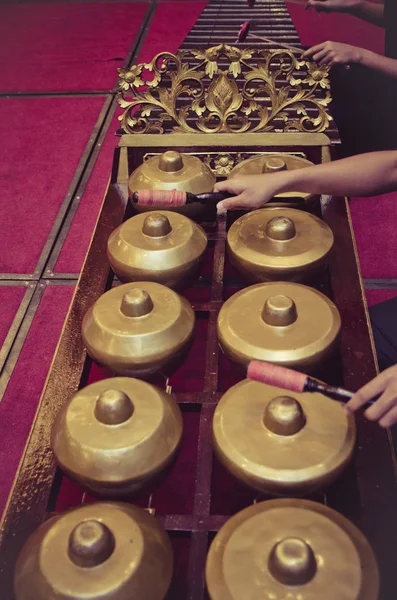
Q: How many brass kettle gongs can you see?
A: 10